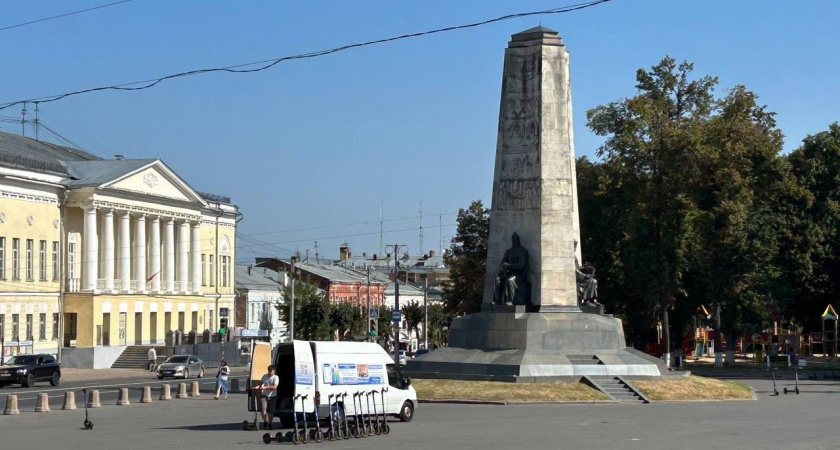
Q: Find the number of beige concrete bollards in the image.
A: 9